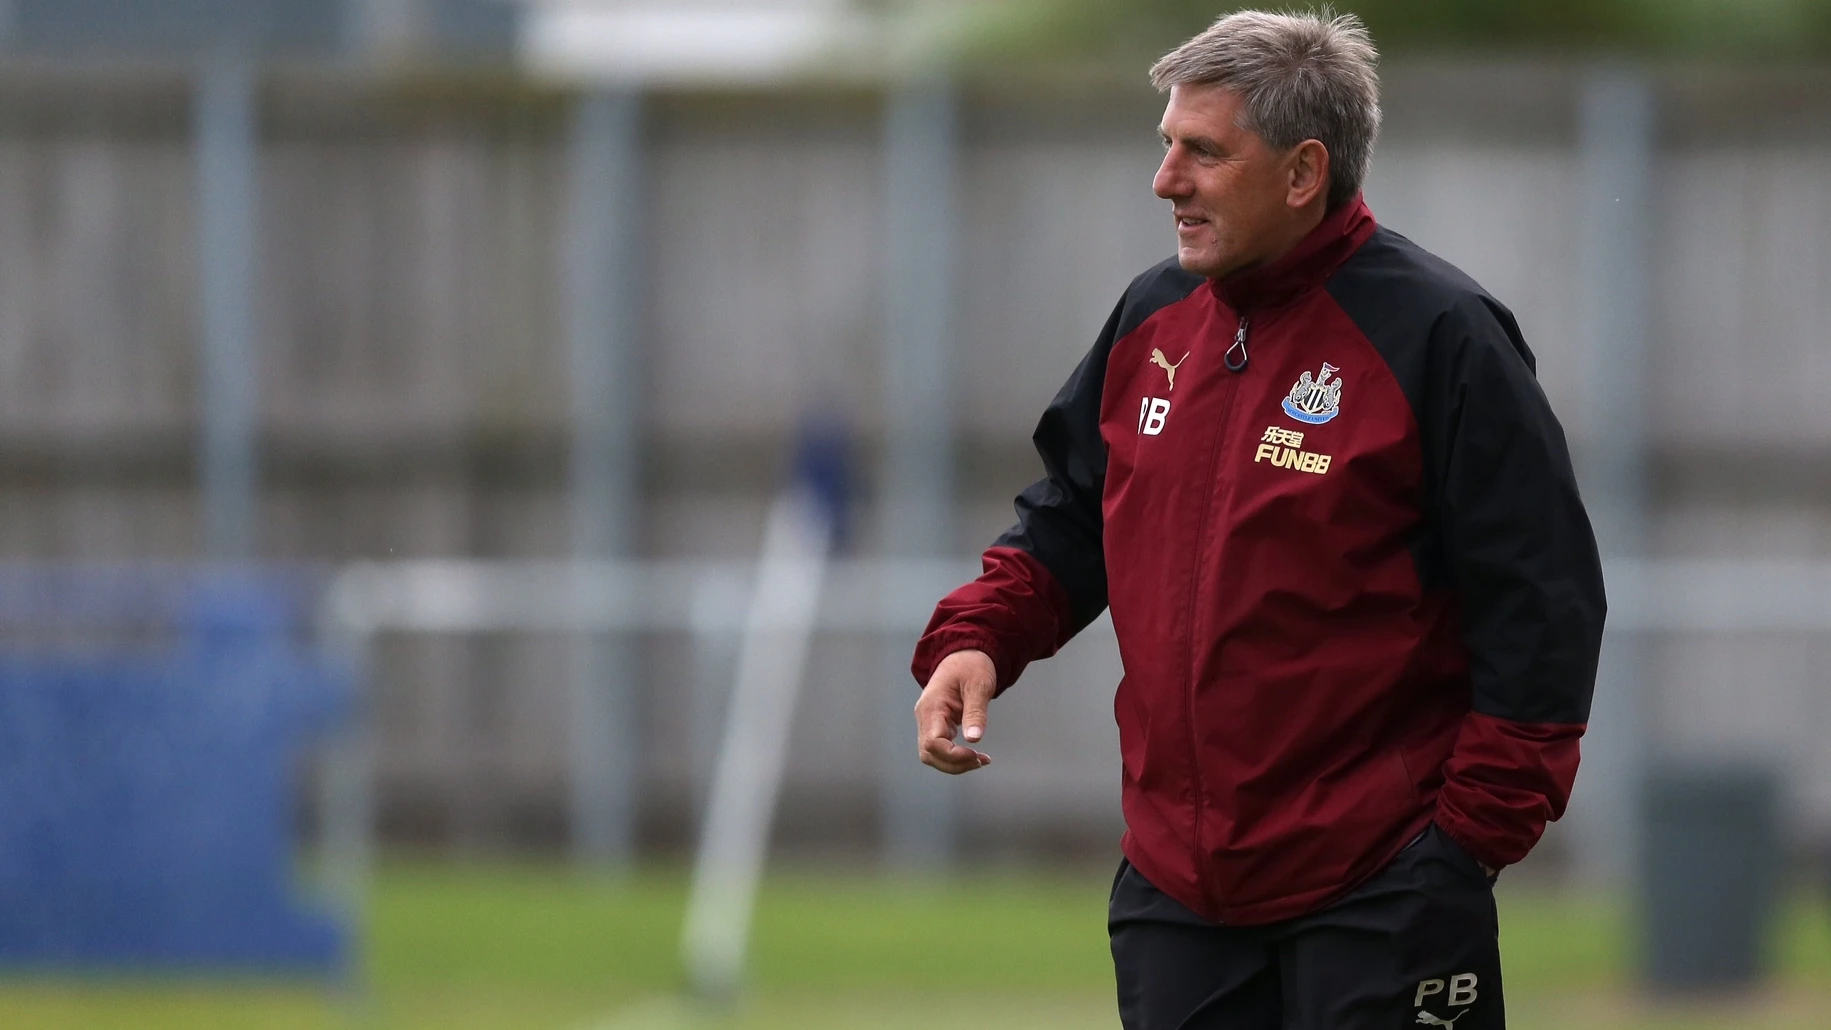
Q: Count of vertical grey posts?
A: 4